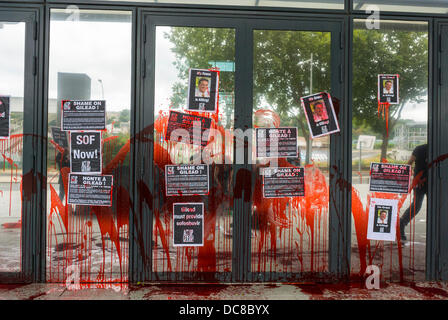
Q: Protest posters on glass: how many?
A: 14